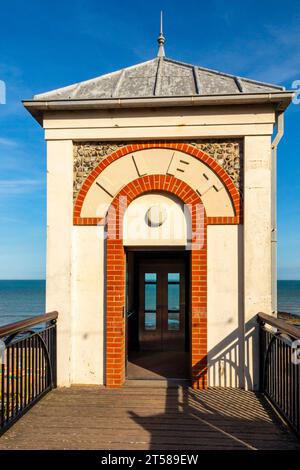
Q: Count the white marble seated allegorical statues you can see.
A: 0